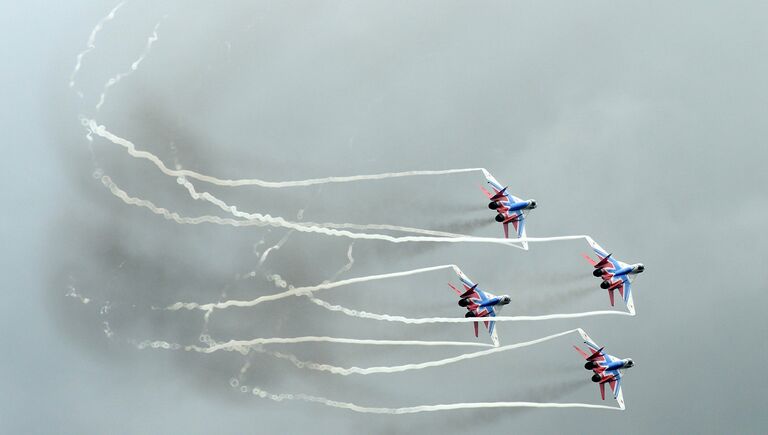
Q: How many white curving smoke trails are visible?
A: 8